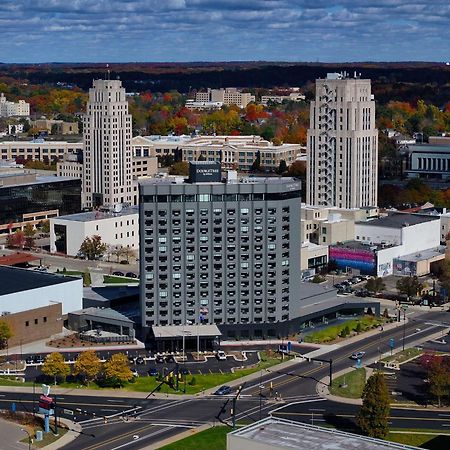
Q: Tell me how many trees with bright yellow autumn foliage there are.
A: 3